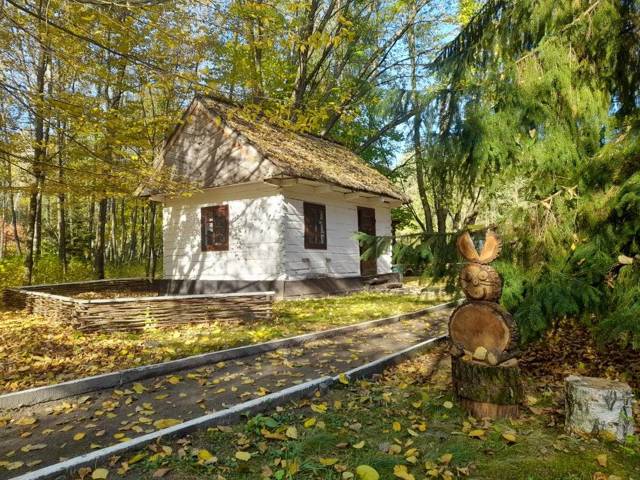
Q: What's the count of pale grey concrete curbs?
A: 2